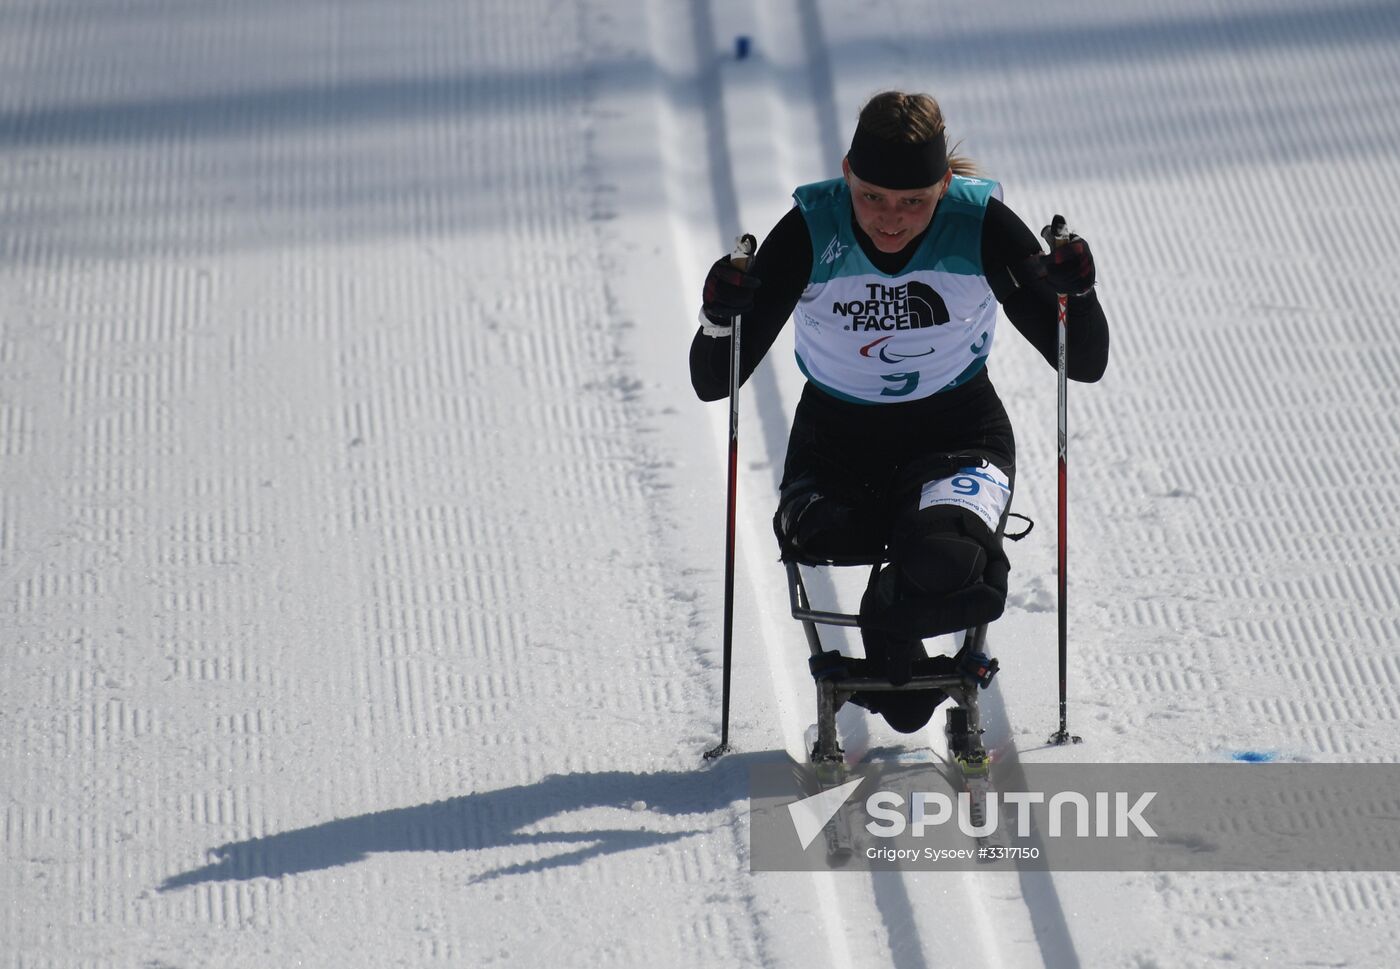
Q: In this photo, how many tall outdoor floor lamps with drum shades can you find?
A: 0